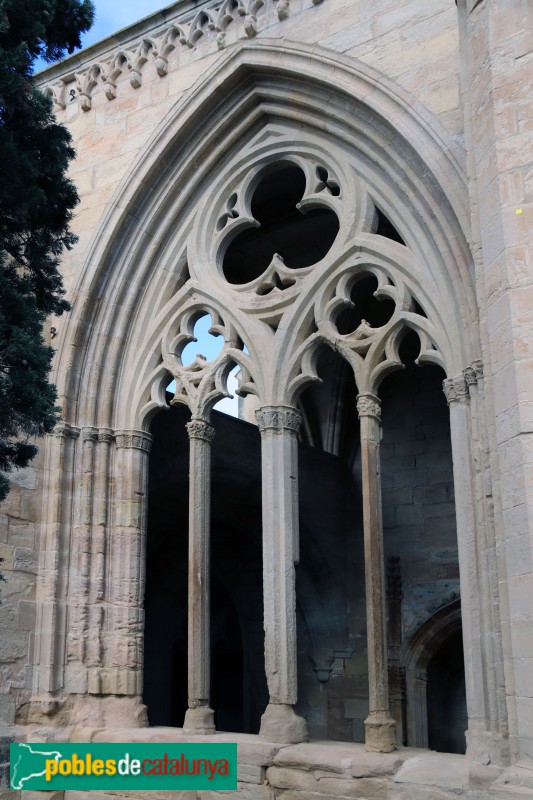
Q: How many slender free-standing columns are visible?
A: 3